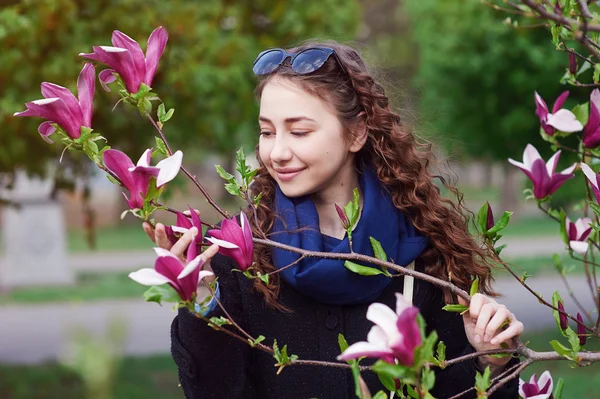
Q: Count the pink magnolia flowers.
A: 13